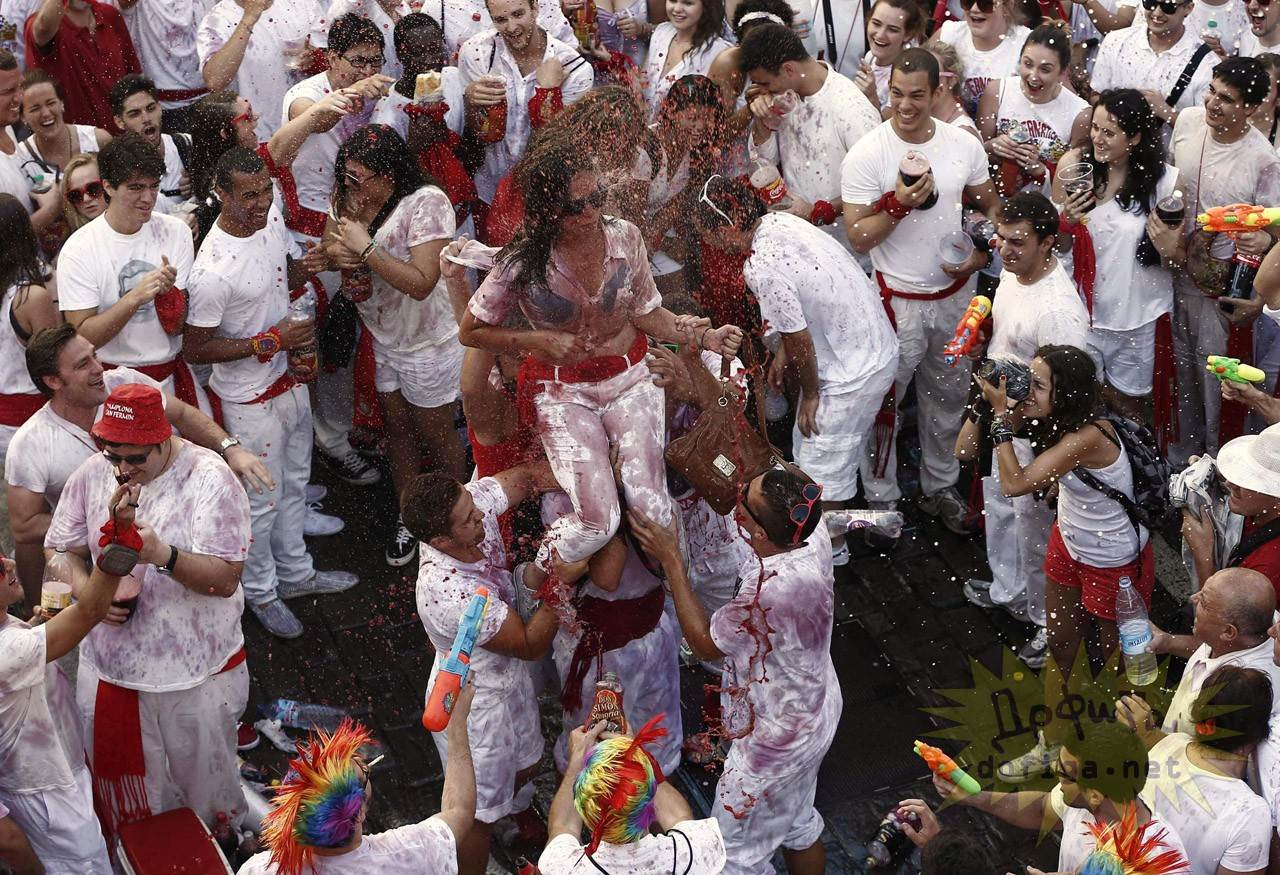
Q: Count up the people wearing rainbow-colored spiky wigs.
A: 3